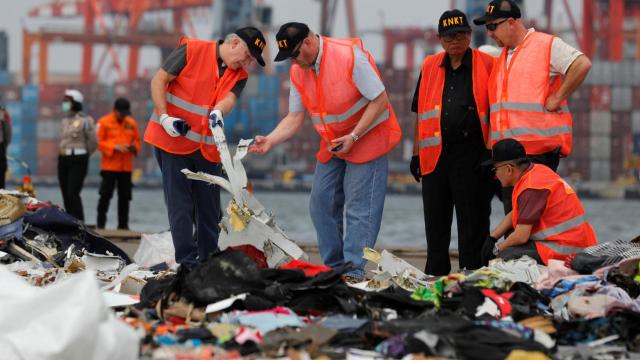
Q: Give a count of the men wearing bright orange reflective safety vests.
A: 5